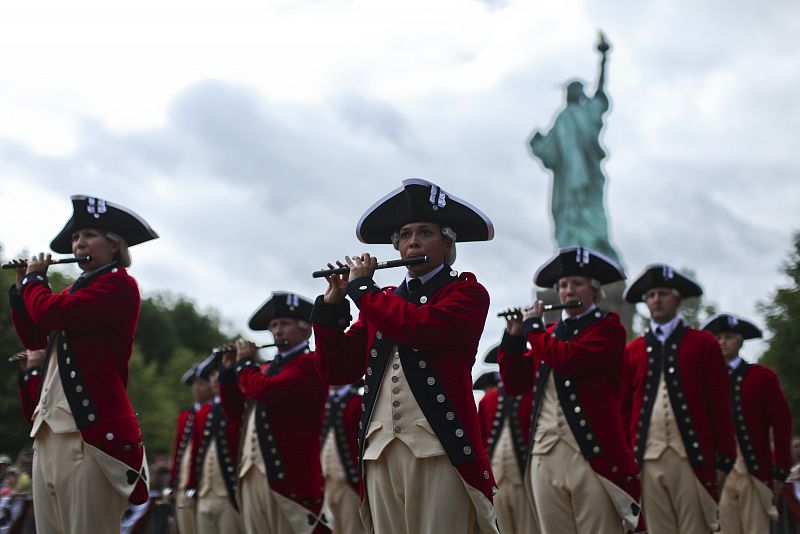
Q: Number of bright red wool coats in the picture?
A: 11